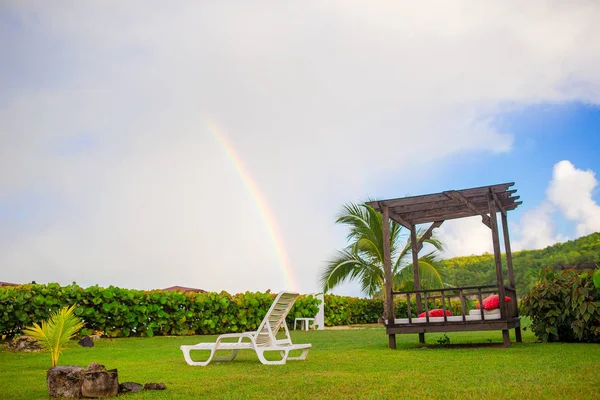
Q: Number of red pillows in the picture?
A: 2